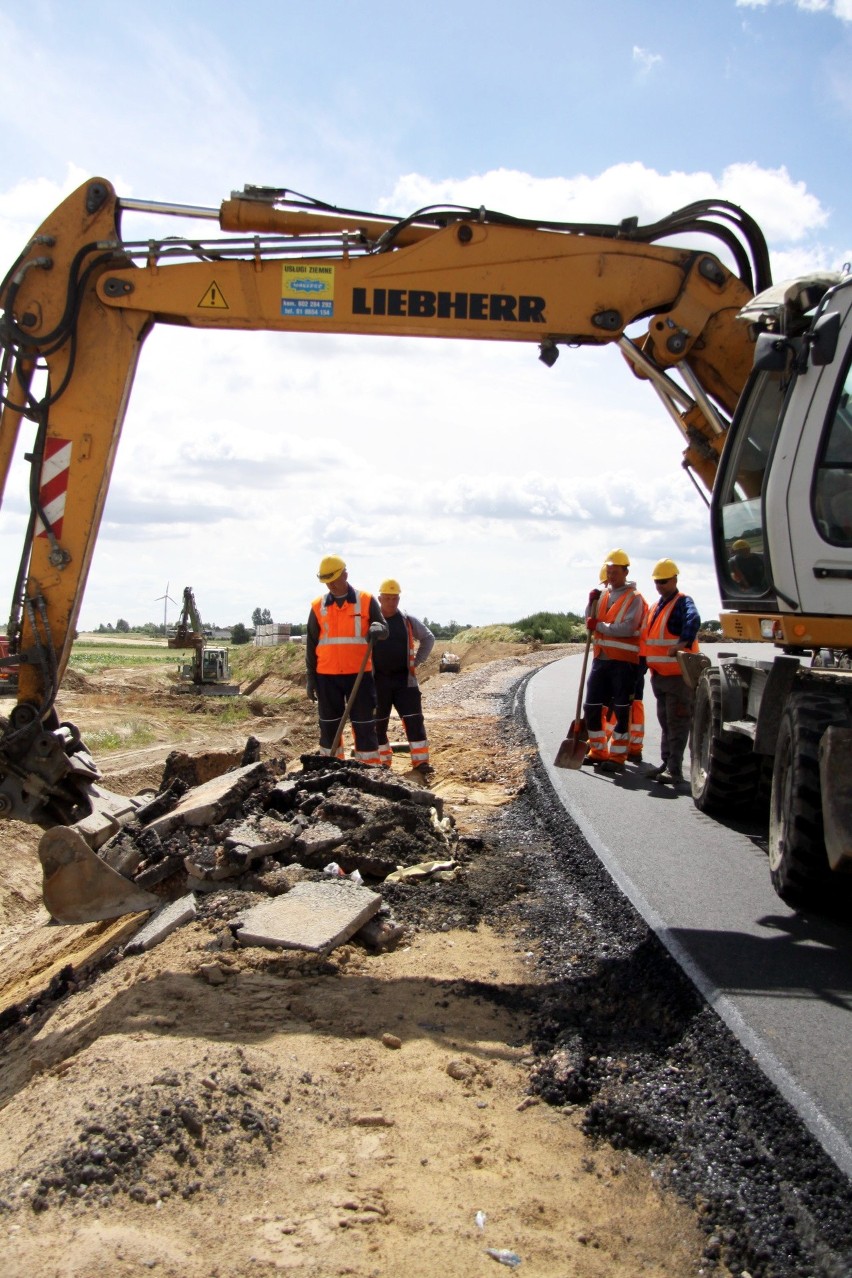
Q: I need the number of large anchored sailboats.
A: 0